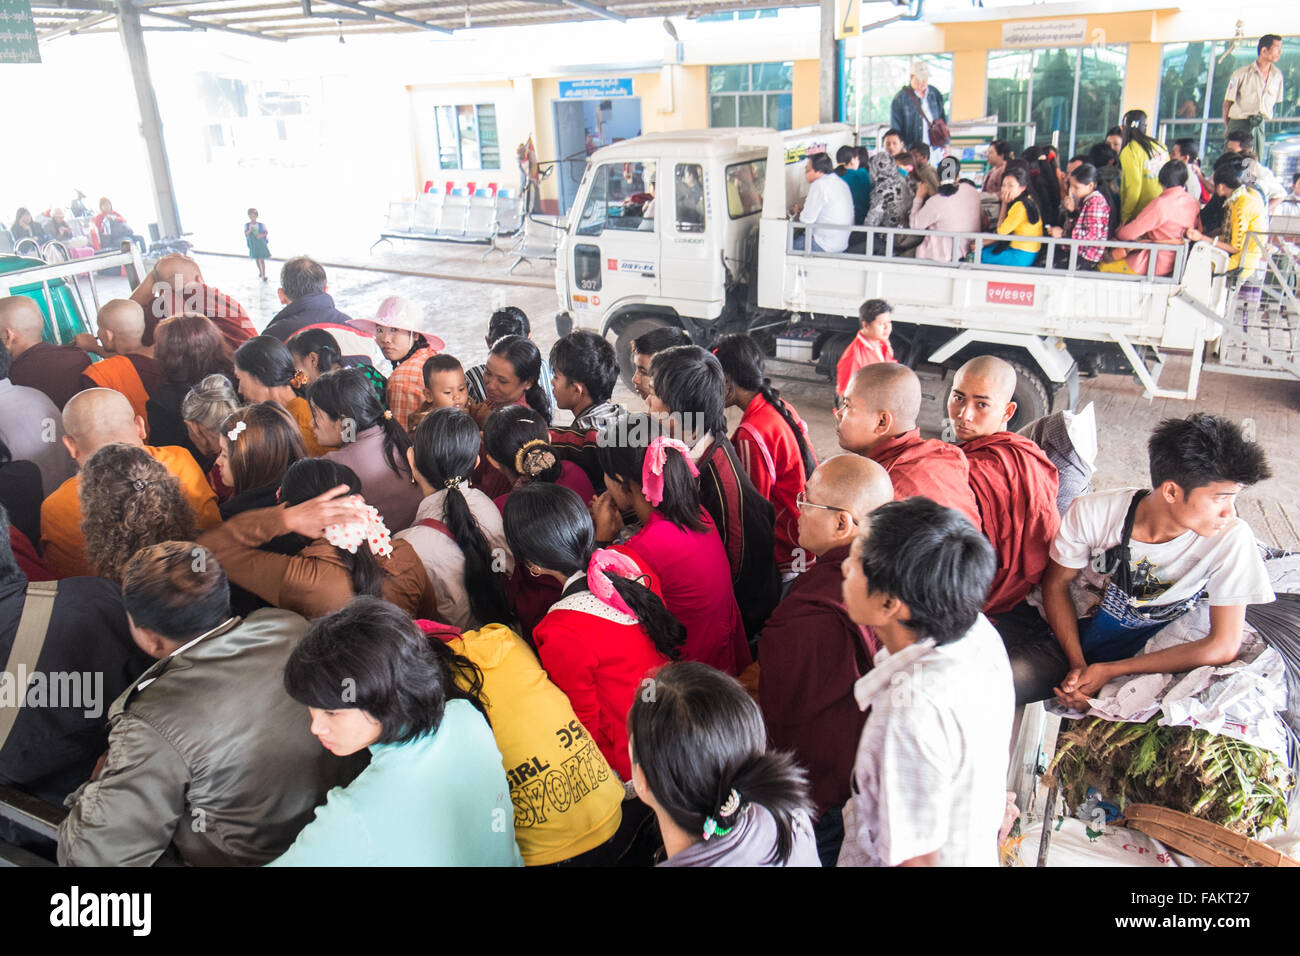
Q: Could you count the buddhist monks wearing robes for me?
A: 7